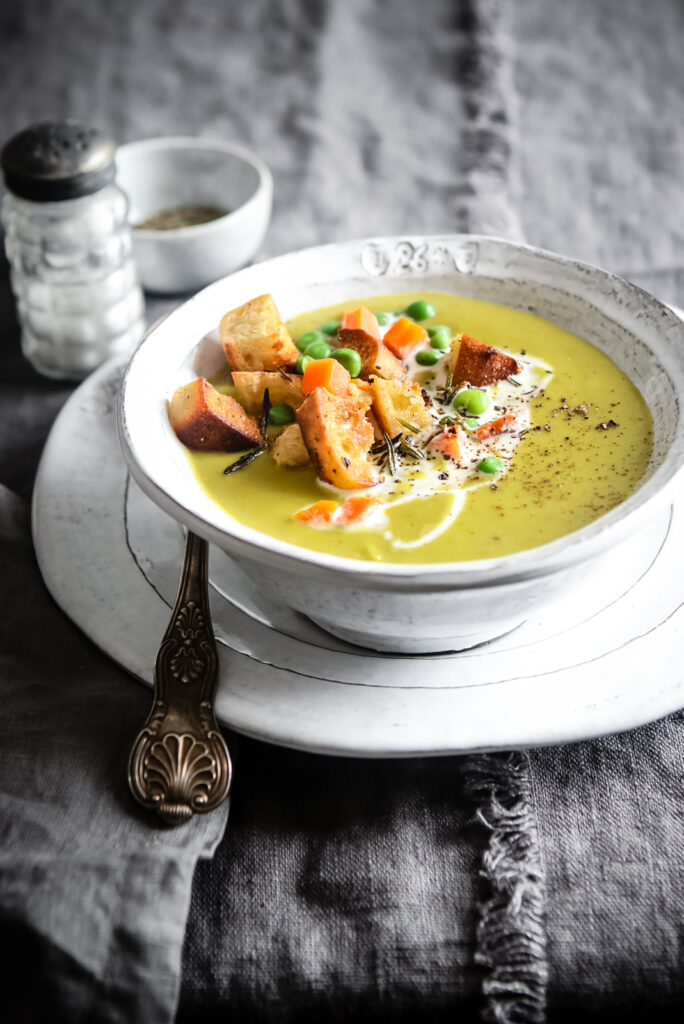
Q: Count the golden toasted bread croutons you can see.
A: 8